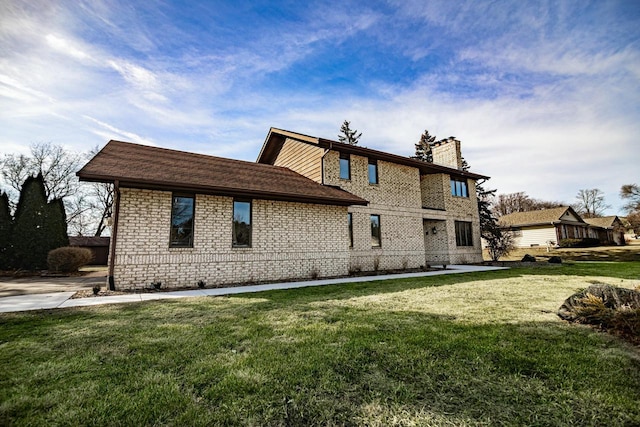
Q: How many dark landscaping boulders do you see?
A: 2